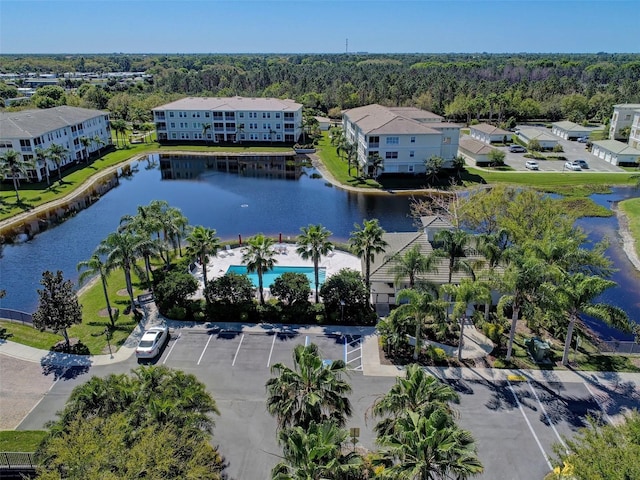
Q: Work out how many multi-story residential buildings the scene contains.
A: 4